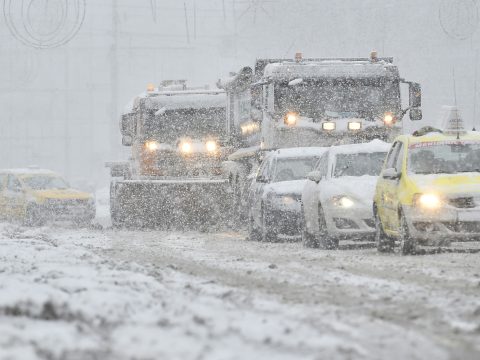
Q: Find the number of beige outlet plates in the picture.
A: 0